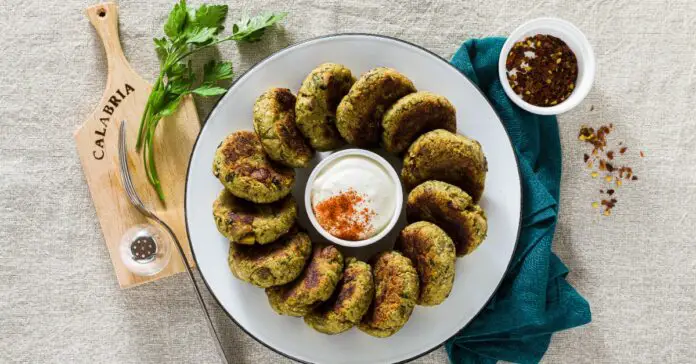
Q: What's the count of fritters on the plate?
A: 13